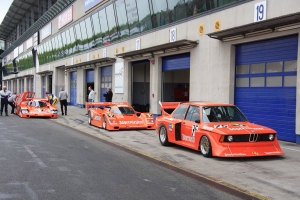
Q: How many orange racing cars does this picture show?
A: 3